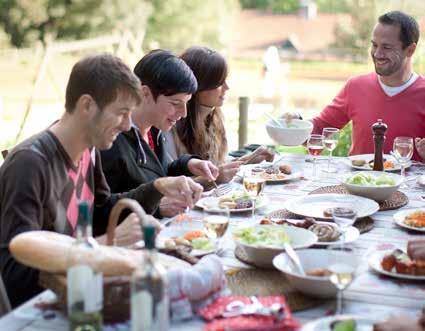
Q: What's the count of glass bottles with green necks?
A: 2